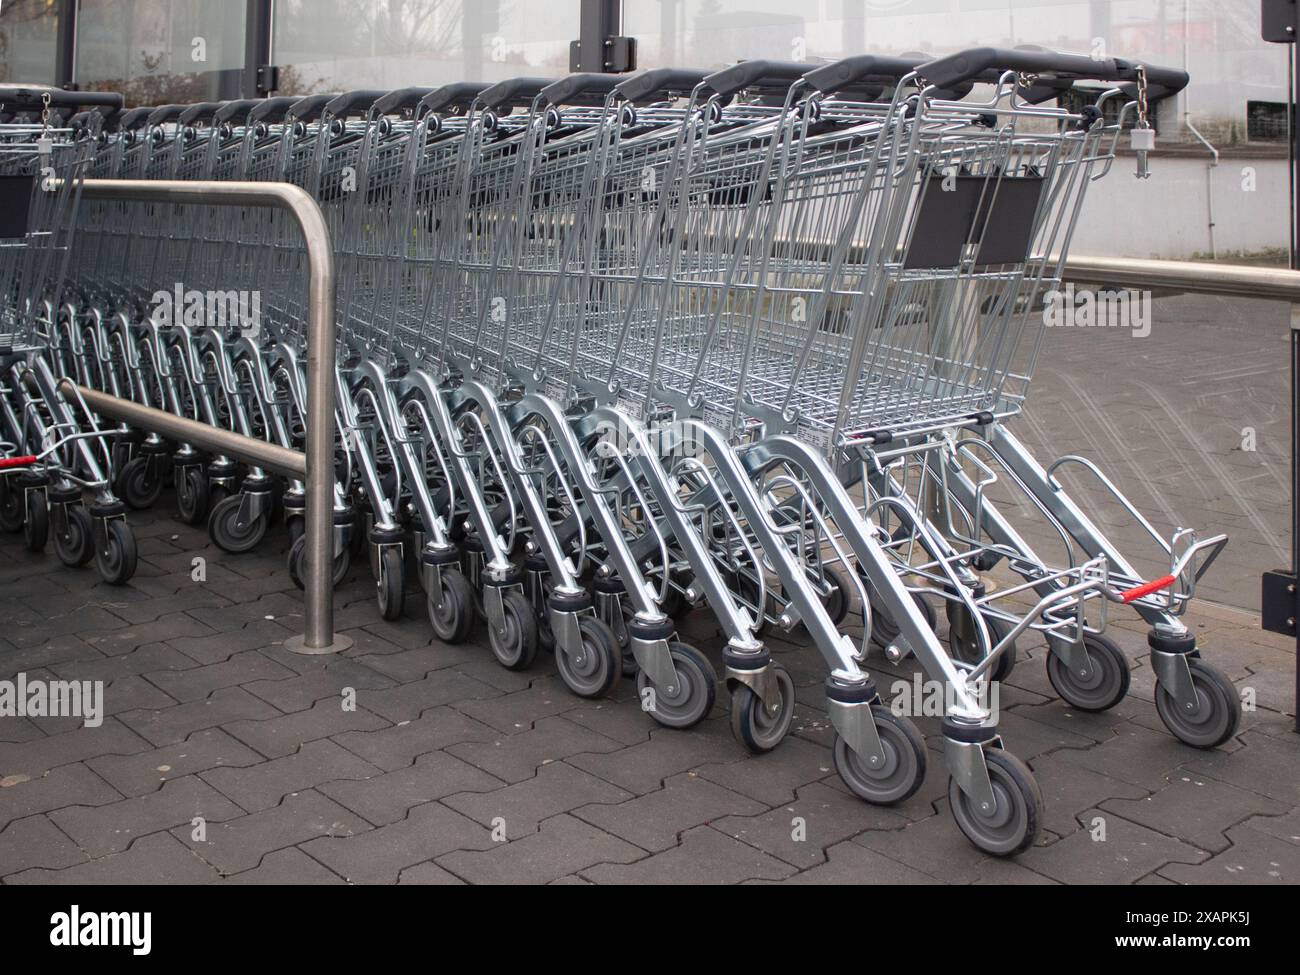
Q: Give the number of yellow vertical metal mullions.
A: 0